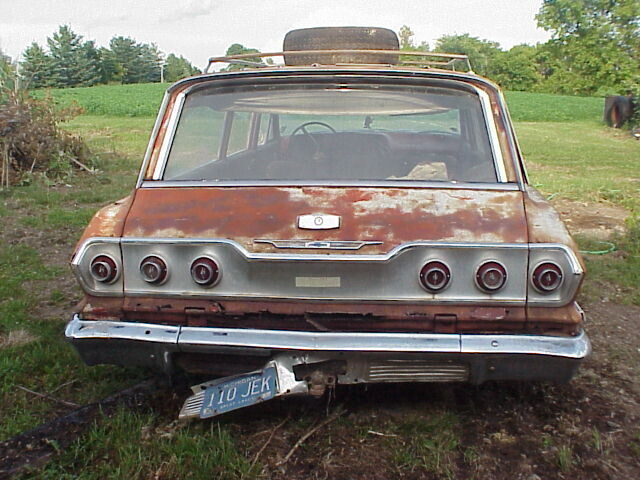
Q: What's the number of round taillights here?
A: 6